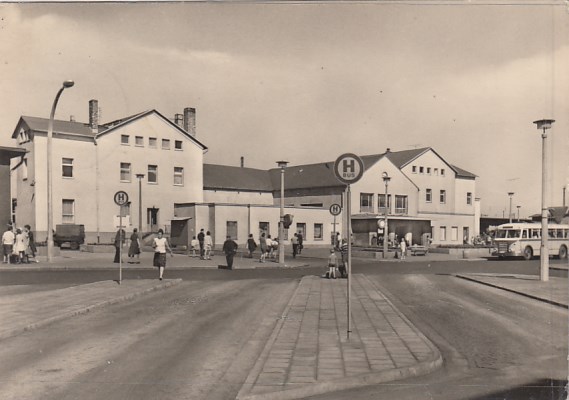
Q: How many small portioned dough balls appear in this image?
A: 0